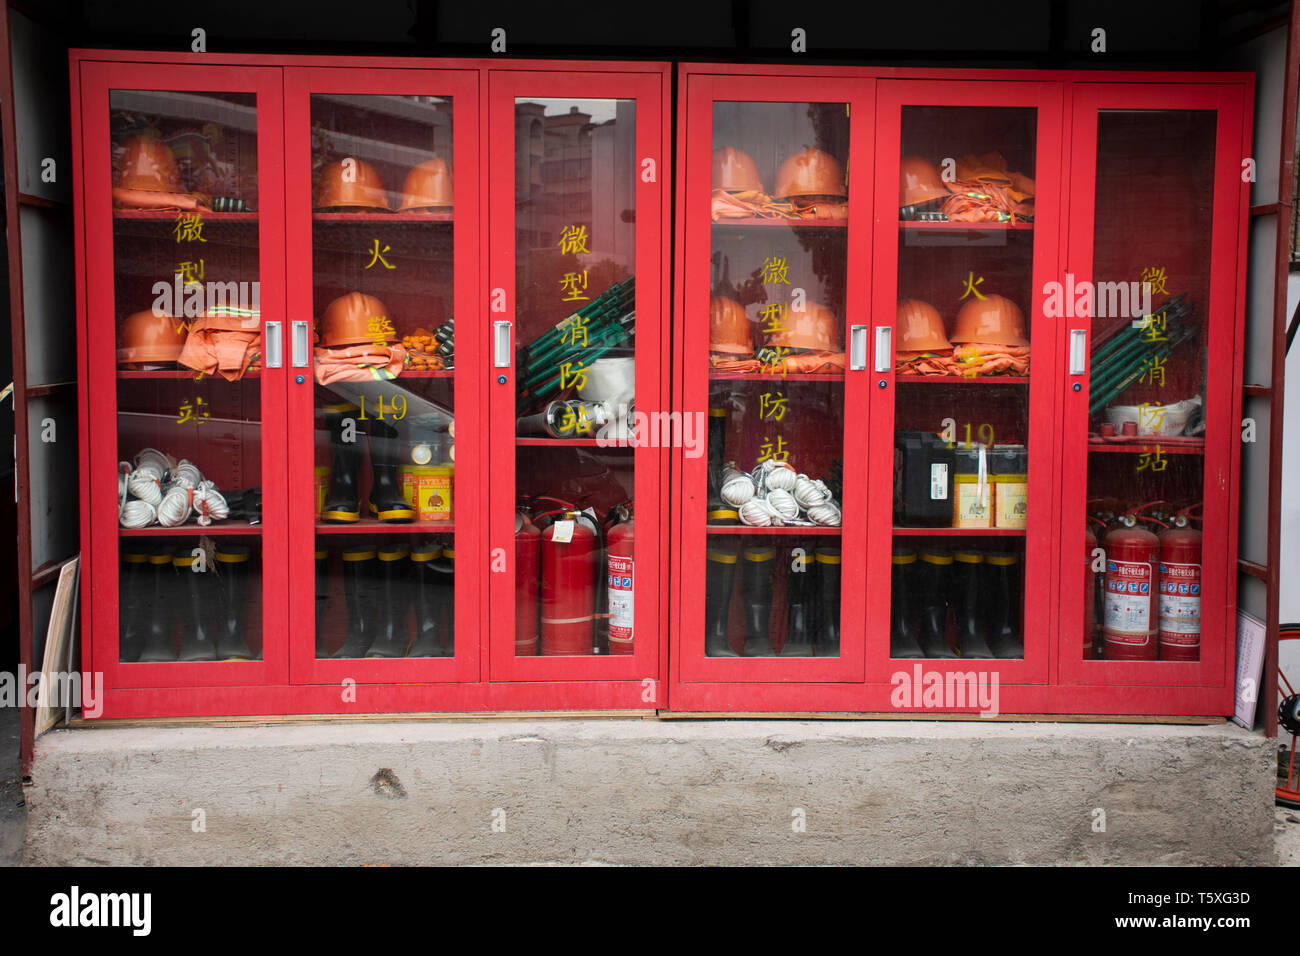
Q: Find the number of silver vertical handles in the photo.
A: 6